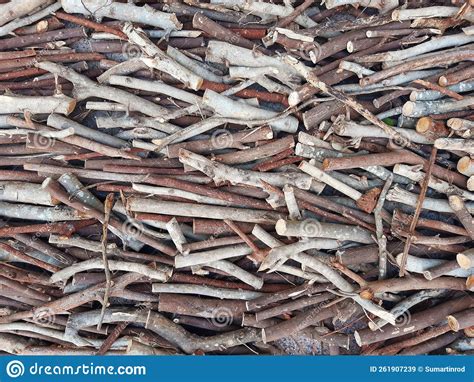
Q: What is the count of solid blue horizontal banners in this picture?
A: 1